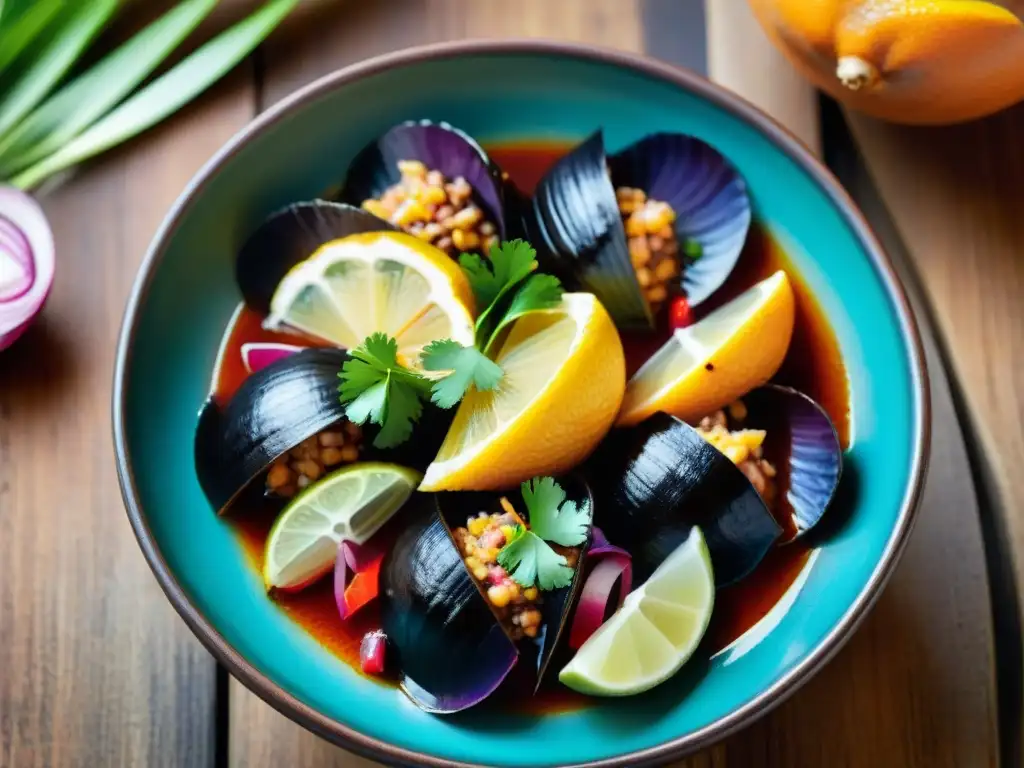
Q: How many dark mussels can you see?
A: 5